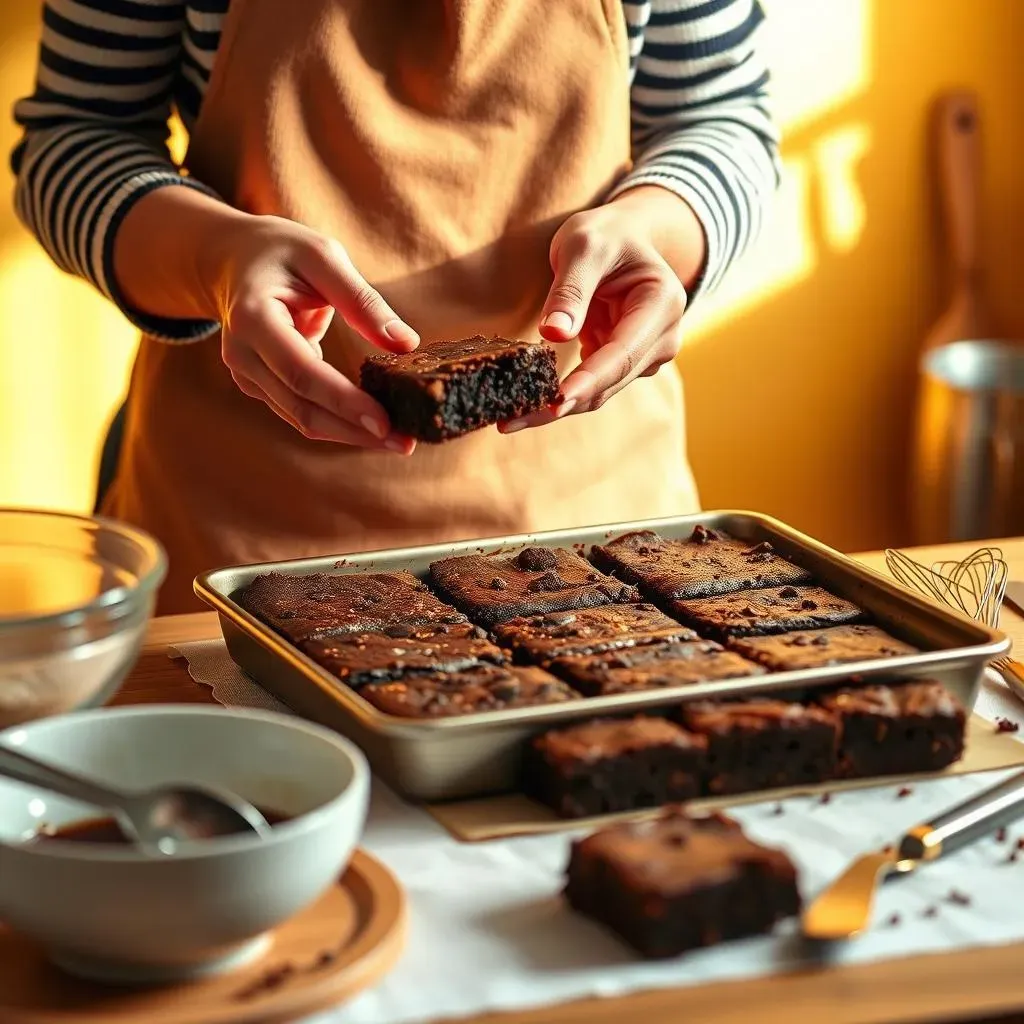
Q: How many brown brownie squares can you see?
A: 14